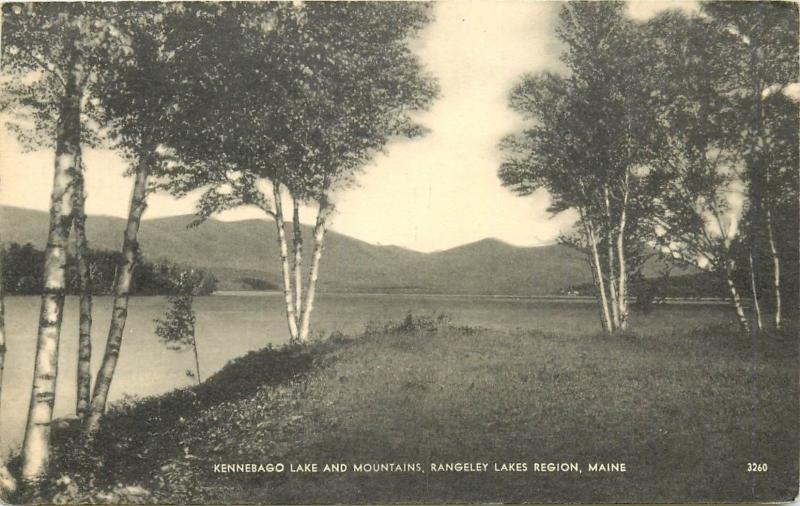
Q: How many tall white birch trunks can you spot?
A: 12